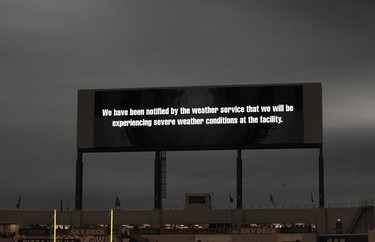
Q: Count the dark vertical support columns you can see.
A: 4